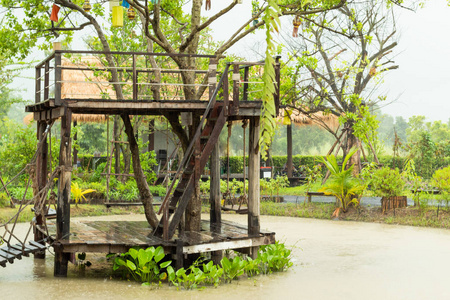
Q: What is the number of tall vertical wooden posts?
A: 4